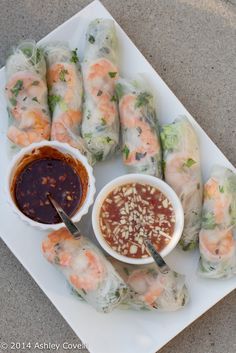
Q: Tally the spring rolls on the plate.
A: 8